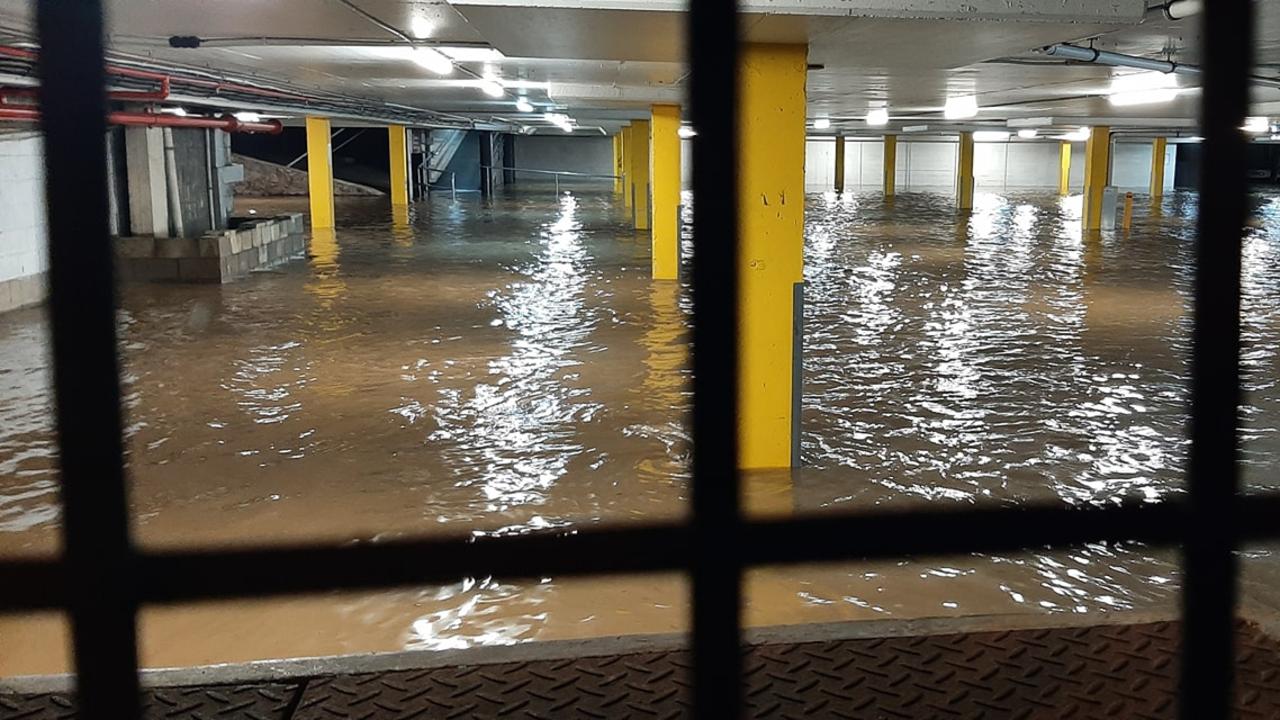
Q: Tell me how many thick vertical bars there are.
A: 3